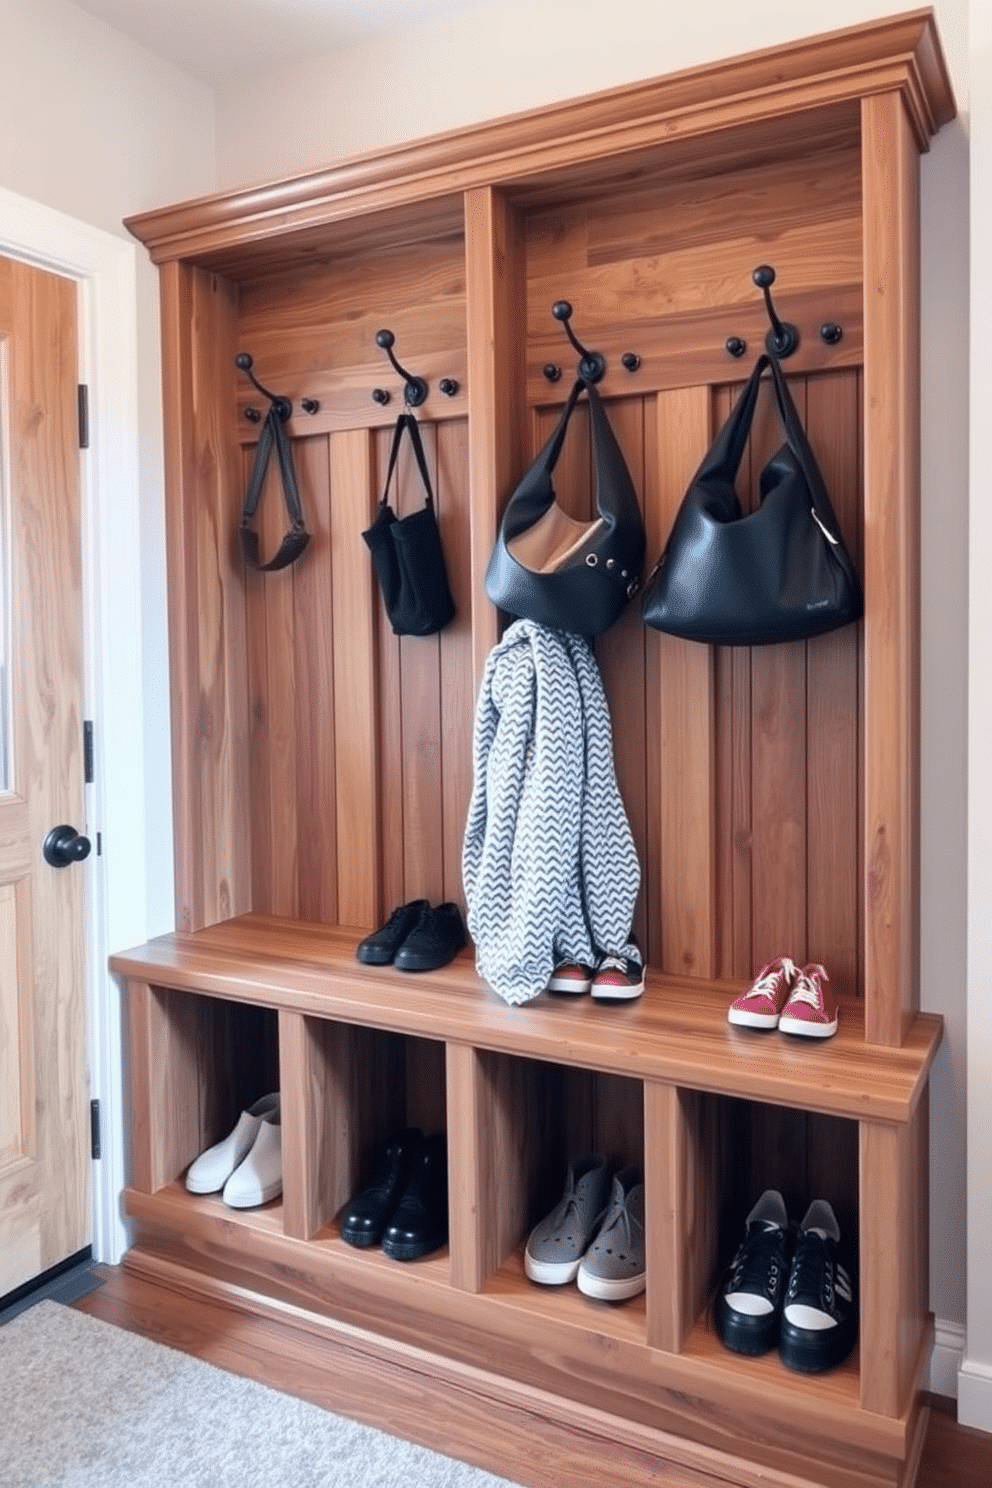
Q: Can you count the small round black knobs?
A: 8